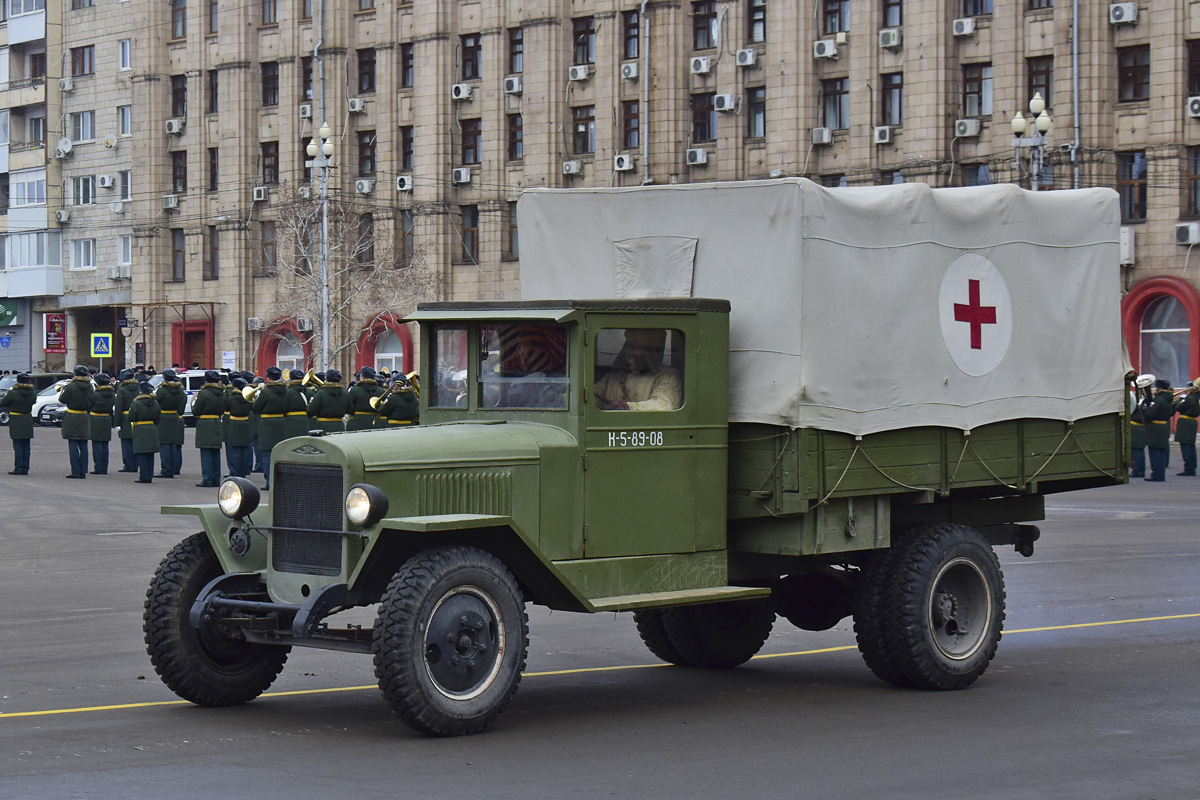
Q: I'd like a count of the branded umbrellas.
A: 0